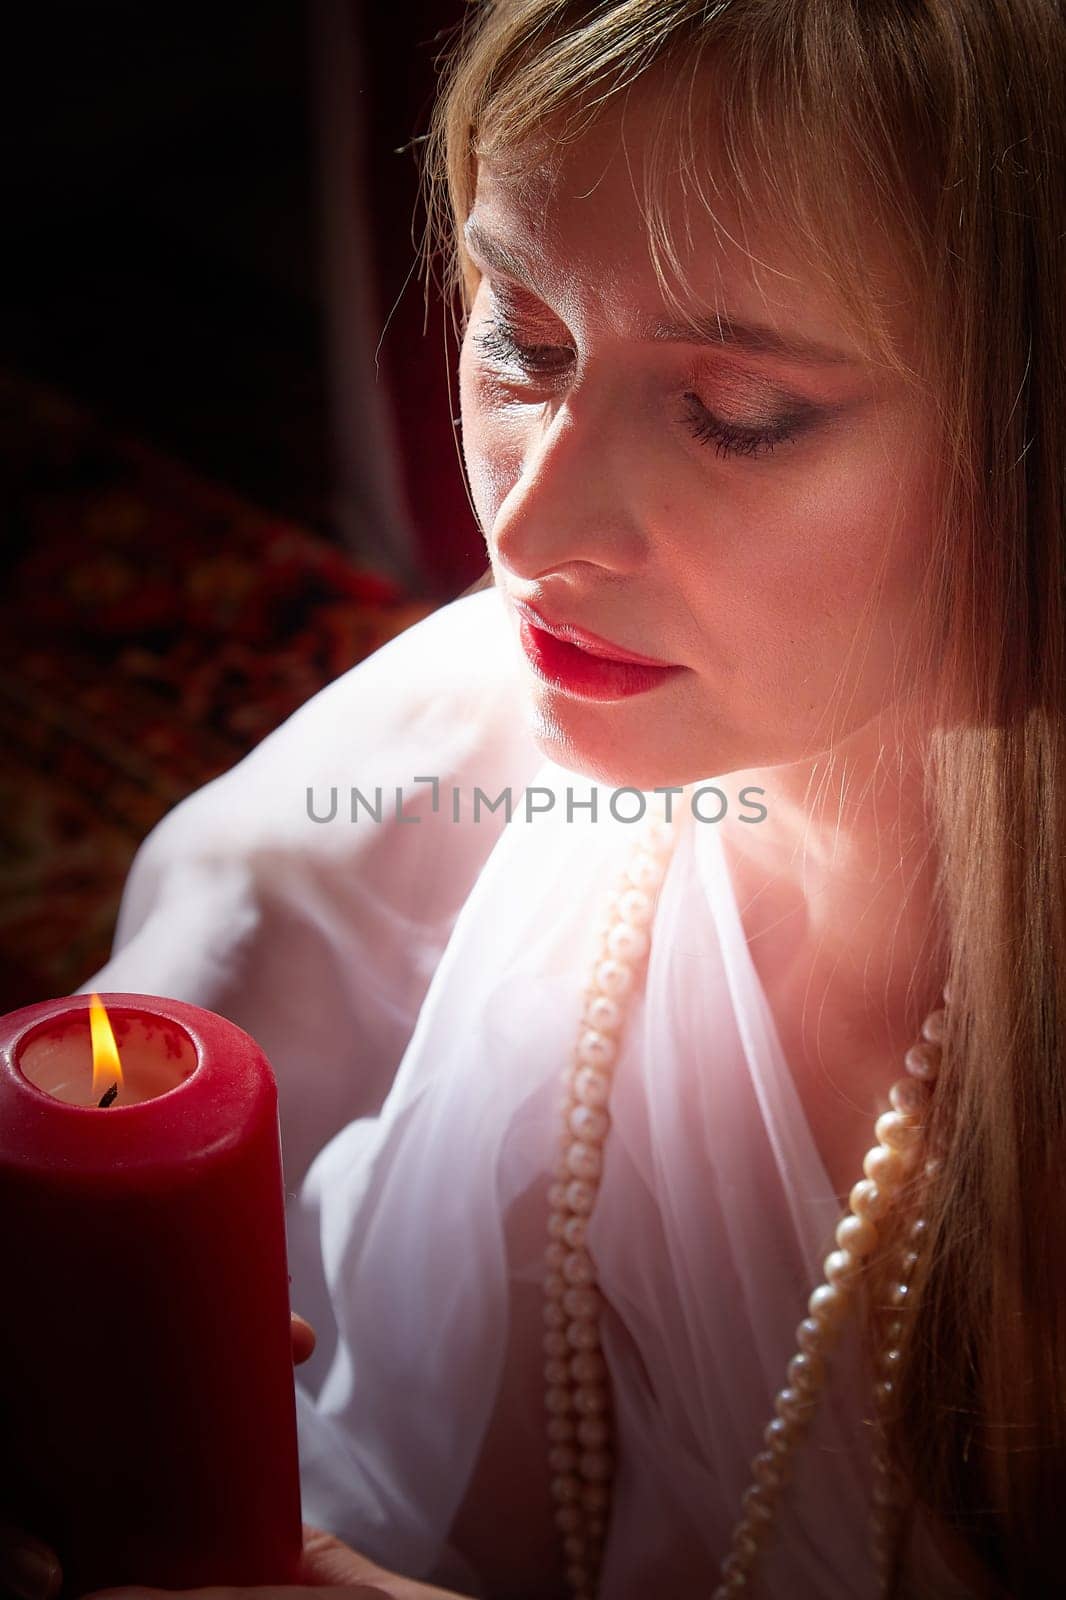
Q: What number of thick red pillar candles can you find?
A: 1